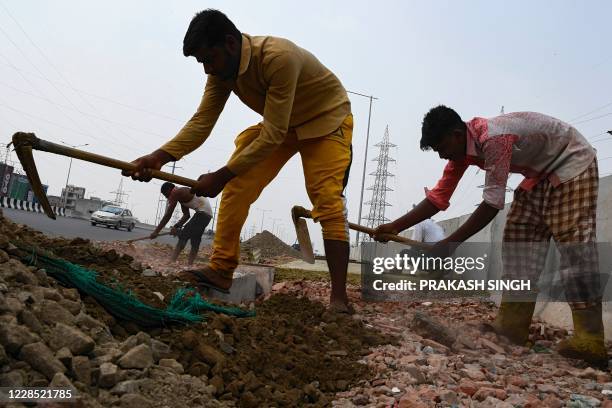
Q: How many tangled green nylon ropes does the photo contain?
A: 1